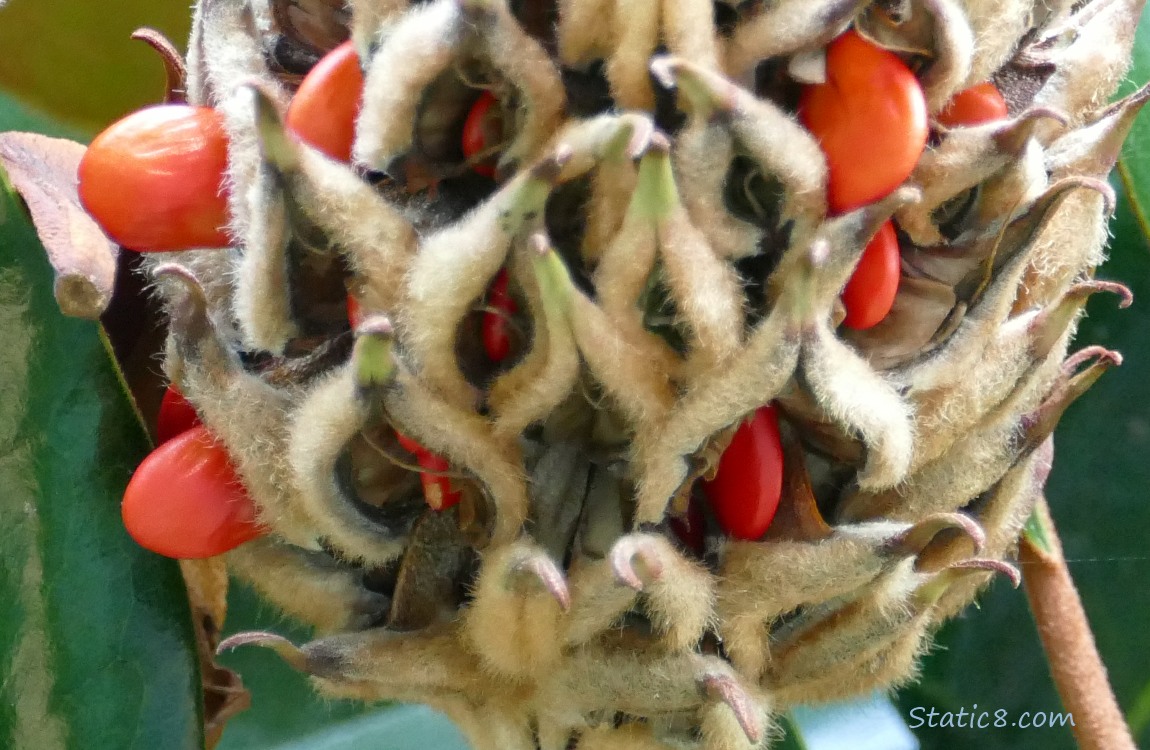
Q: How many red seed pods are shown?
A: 12